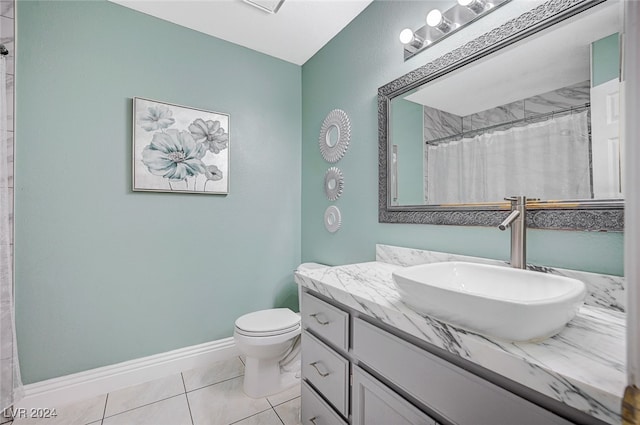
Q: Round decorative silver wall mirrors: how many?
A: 3